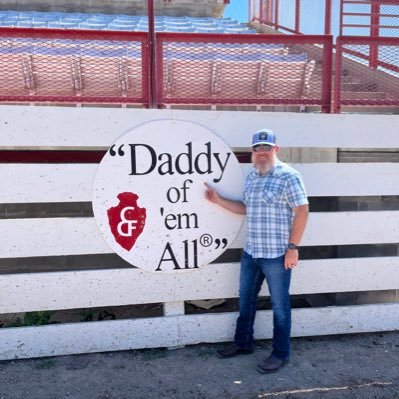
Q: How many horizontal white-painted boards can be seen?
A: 5